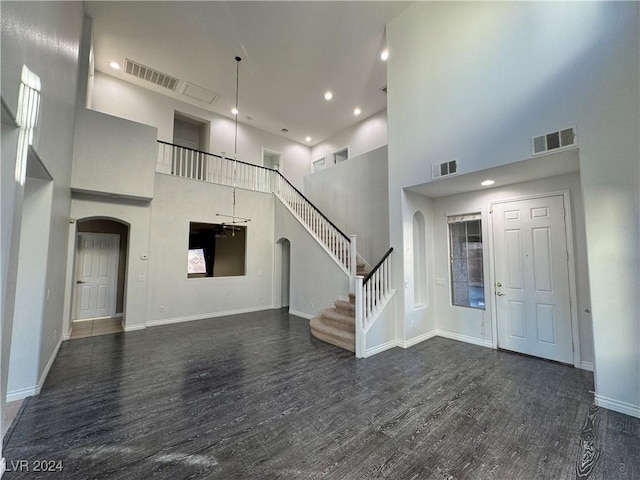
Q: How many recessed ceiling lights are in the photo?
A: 7